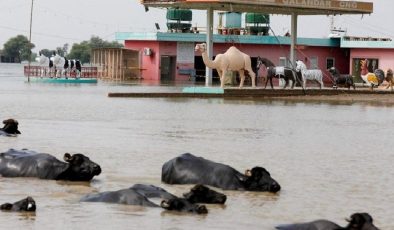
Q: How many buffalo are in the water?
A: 7